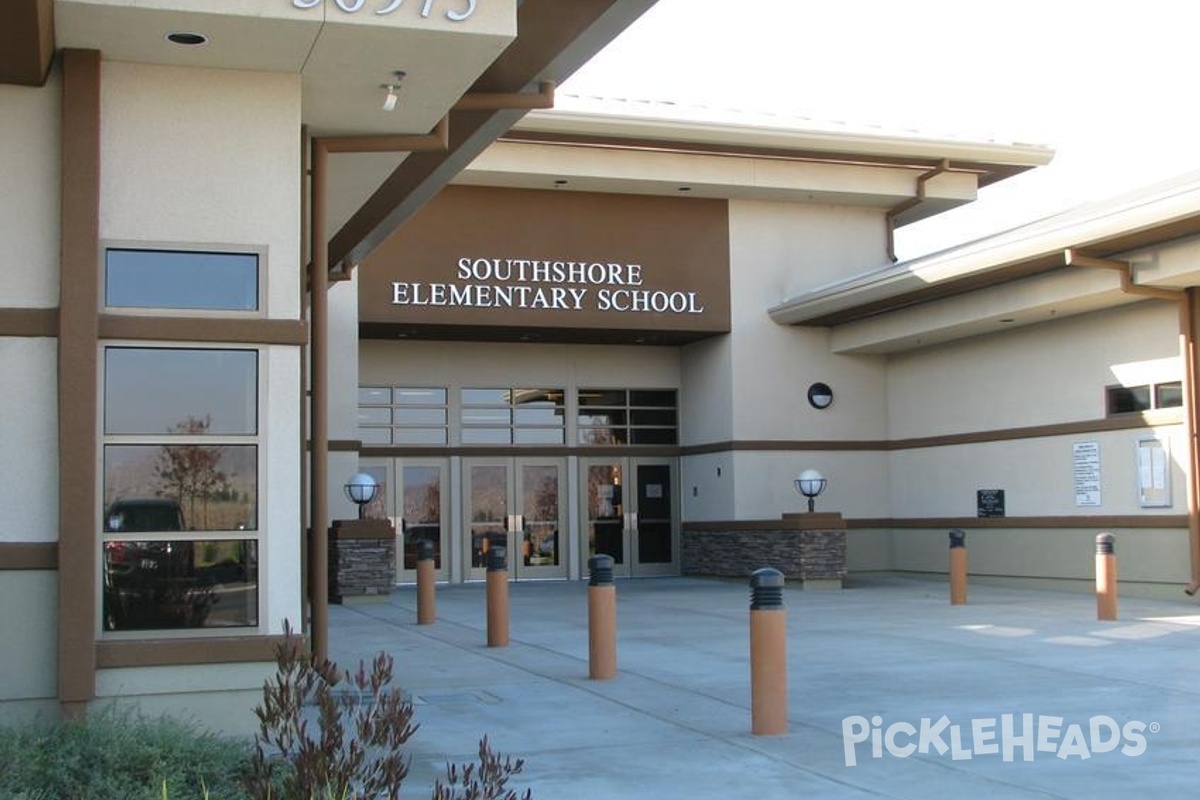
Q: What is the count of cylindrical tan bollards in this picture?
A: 6